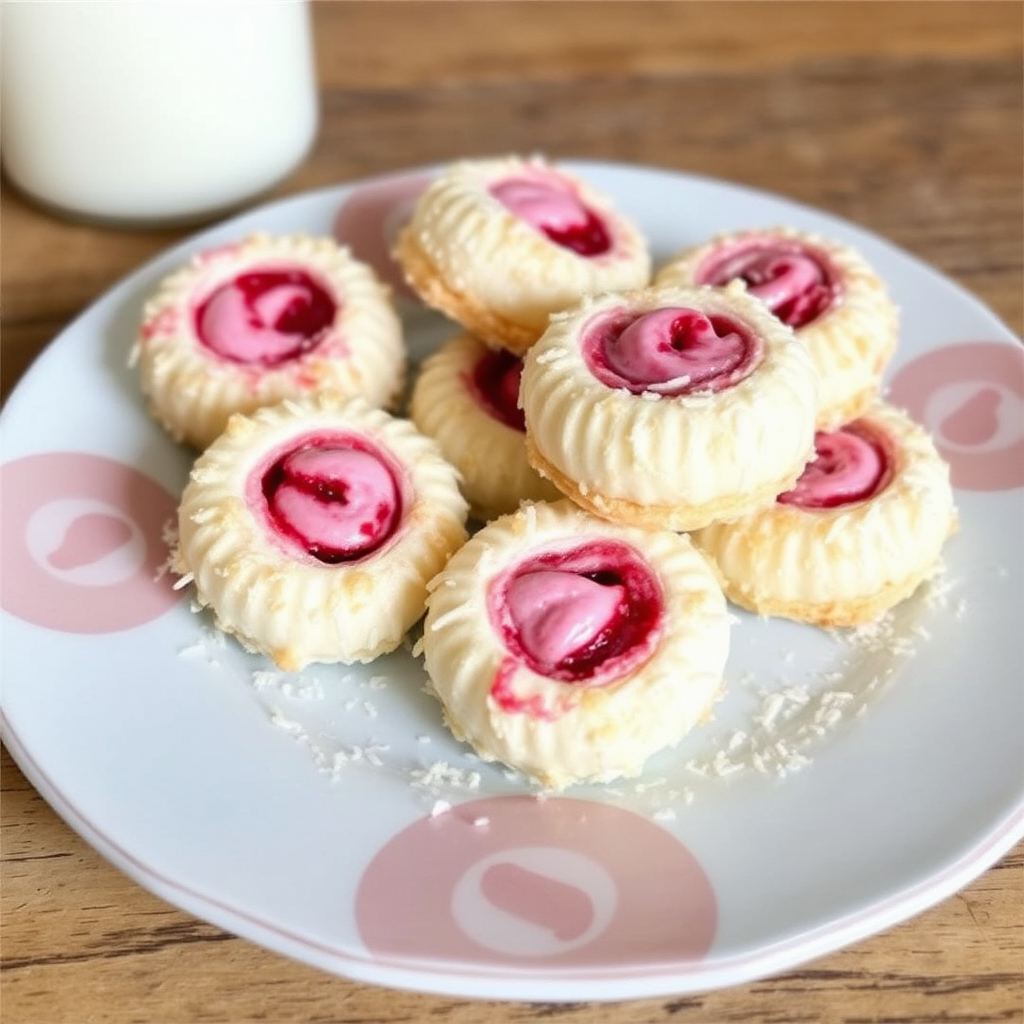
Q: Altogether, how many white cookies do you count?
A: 8